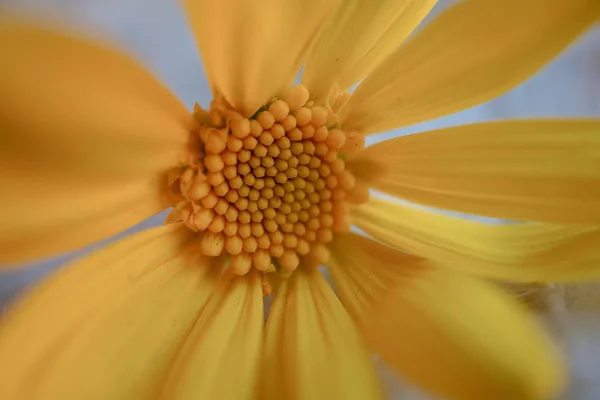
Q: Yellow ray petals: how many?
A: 10